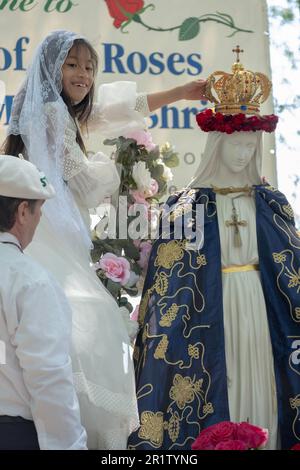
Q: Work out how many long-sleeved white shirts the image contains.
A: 1